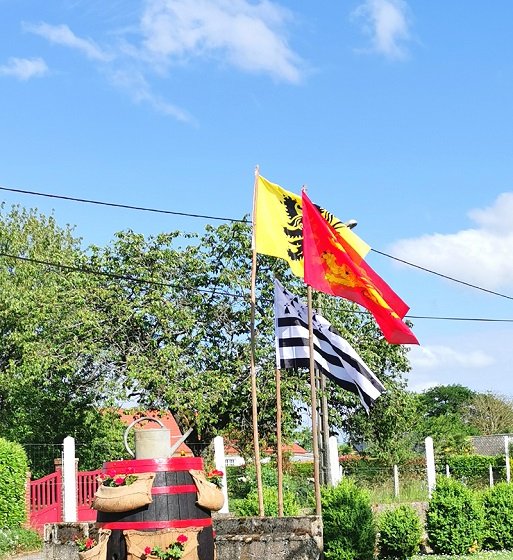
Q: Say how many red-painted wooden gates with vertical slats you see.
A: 2